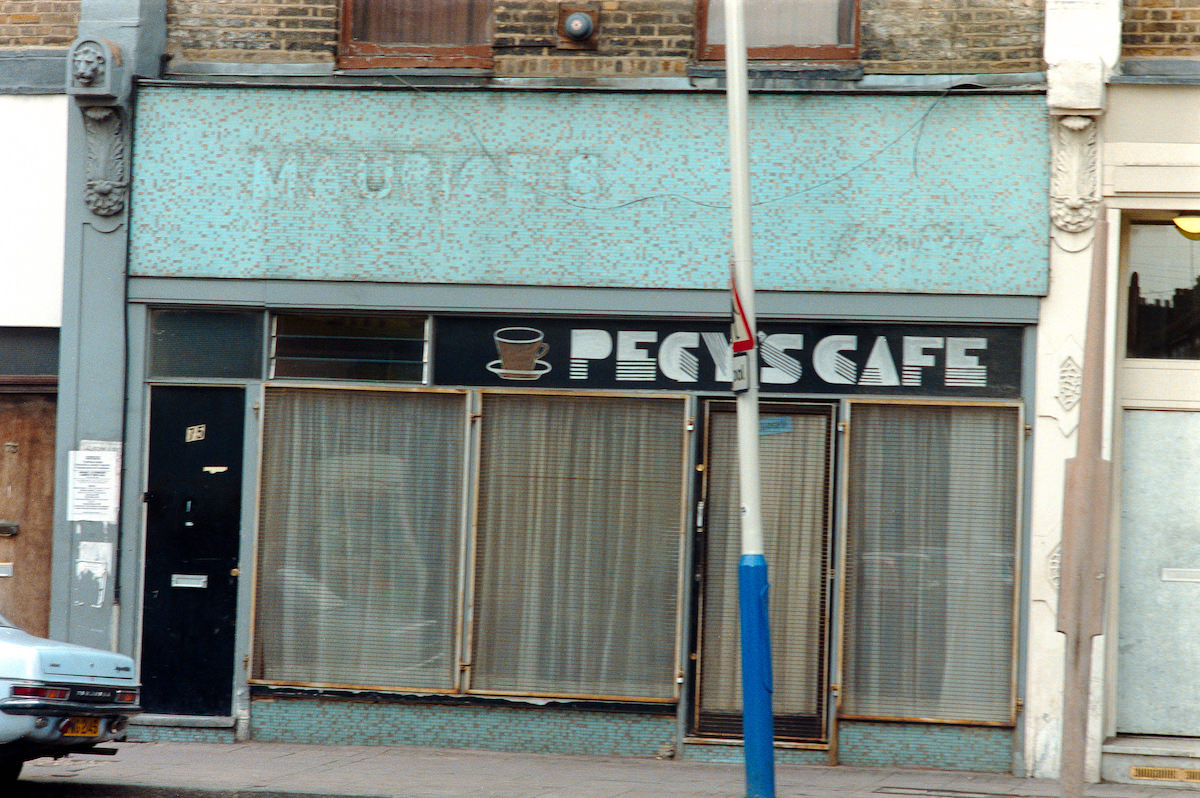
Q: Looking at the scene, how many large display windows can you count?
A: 3